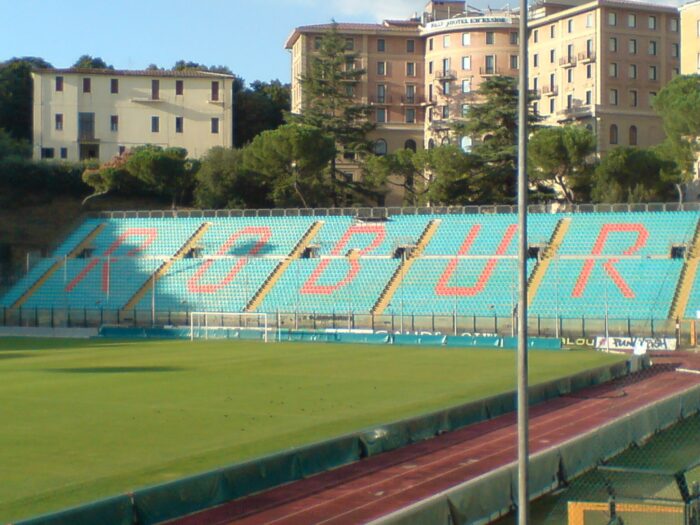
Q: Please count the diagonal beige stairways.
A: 6